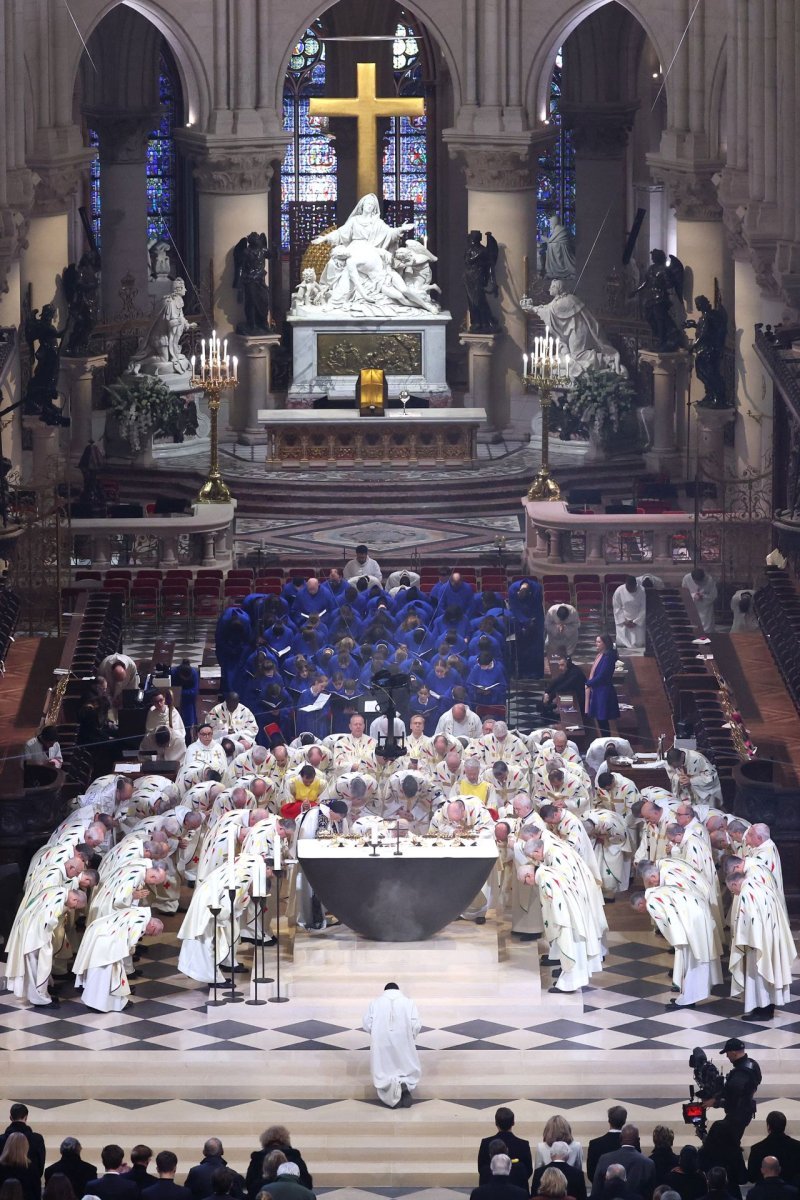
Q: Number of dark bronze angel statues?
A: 6